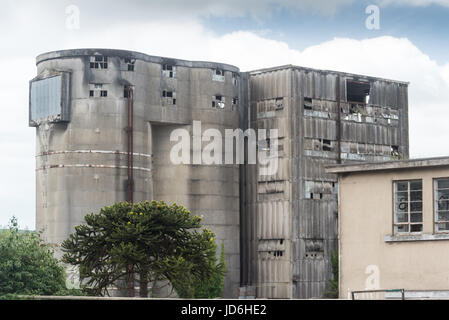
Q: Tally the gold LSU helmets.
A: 0